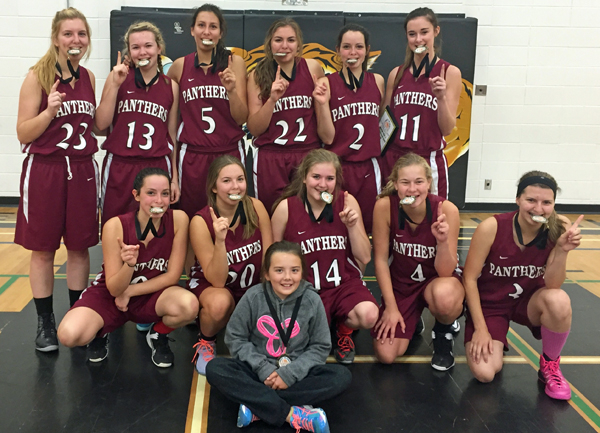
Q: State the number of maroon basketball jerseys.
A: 11